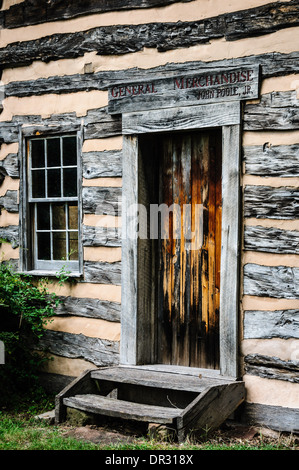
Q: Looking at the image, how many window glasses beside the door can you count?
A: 12